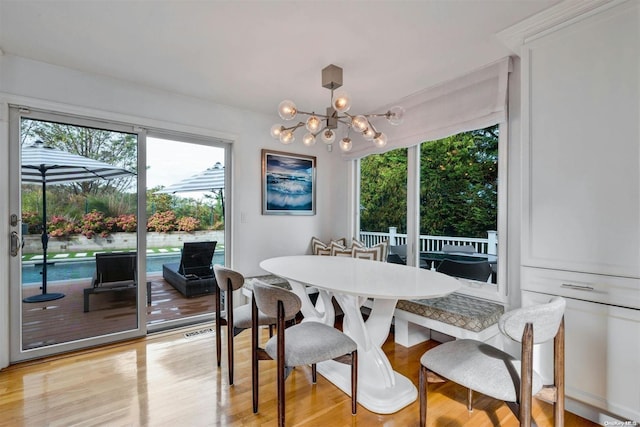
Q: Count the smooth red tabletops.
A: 0